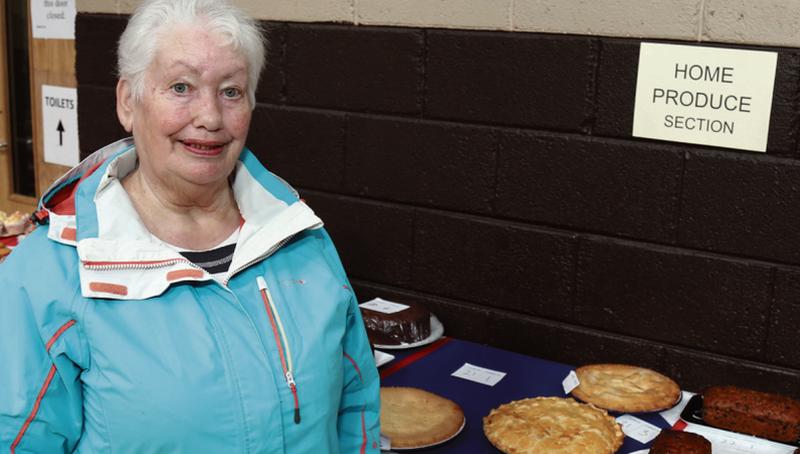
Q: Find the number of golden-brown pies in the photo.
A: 3